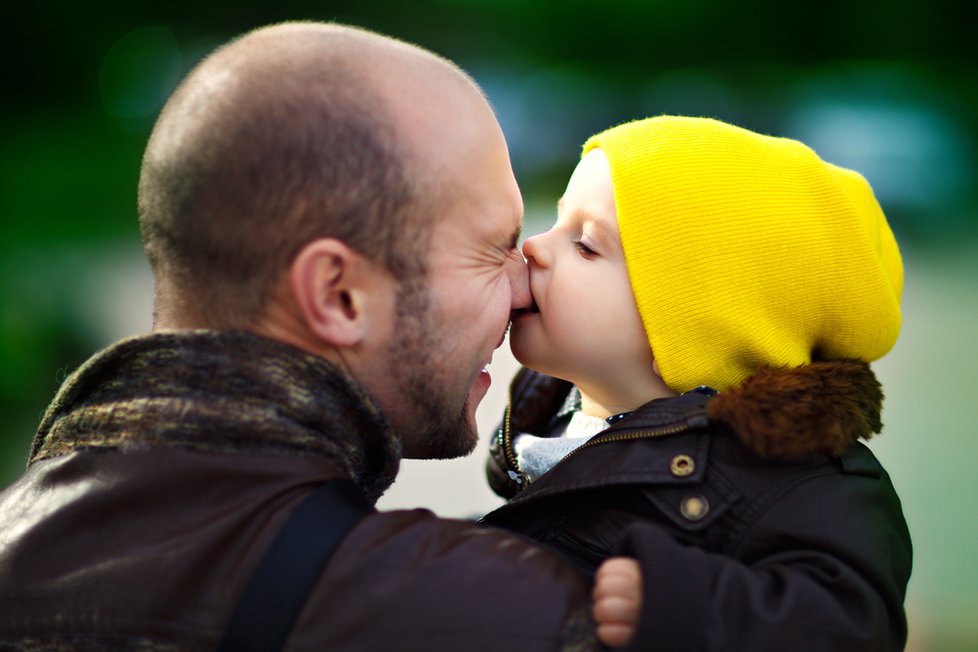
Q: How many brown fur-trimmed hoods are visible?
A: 1